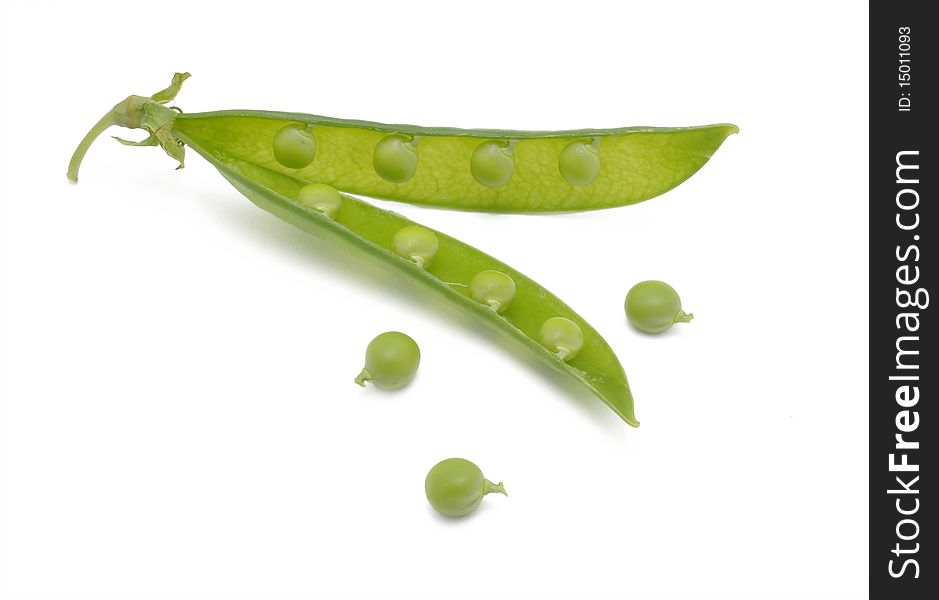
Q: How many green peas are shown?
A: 11